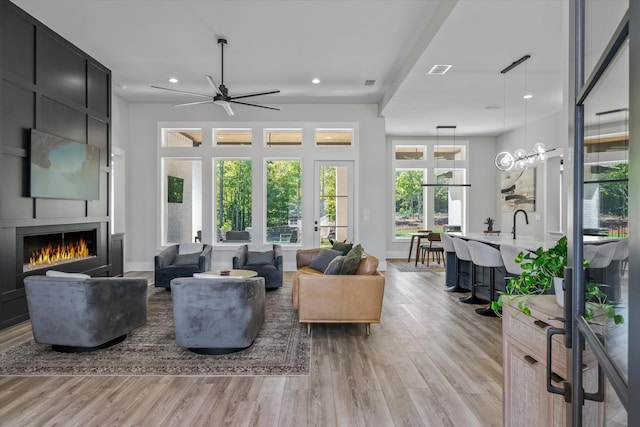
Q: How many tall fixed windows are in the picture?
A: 5